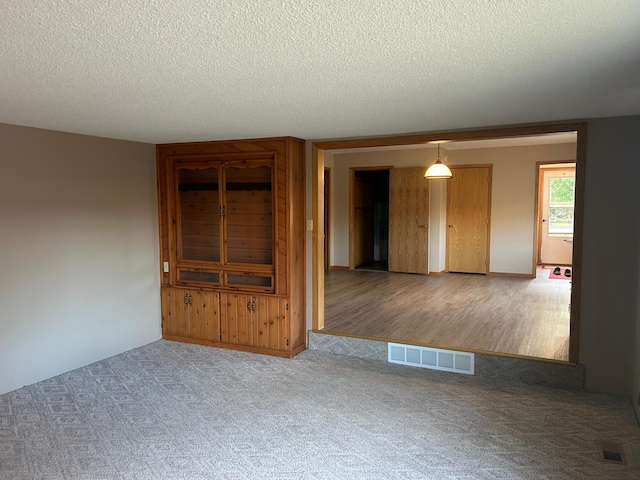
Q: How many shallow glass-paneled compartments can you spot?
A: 2